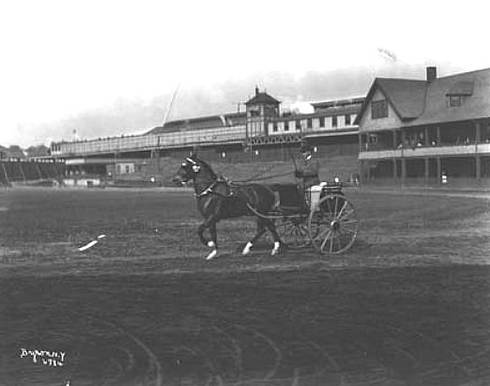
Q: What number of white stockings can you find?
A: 4